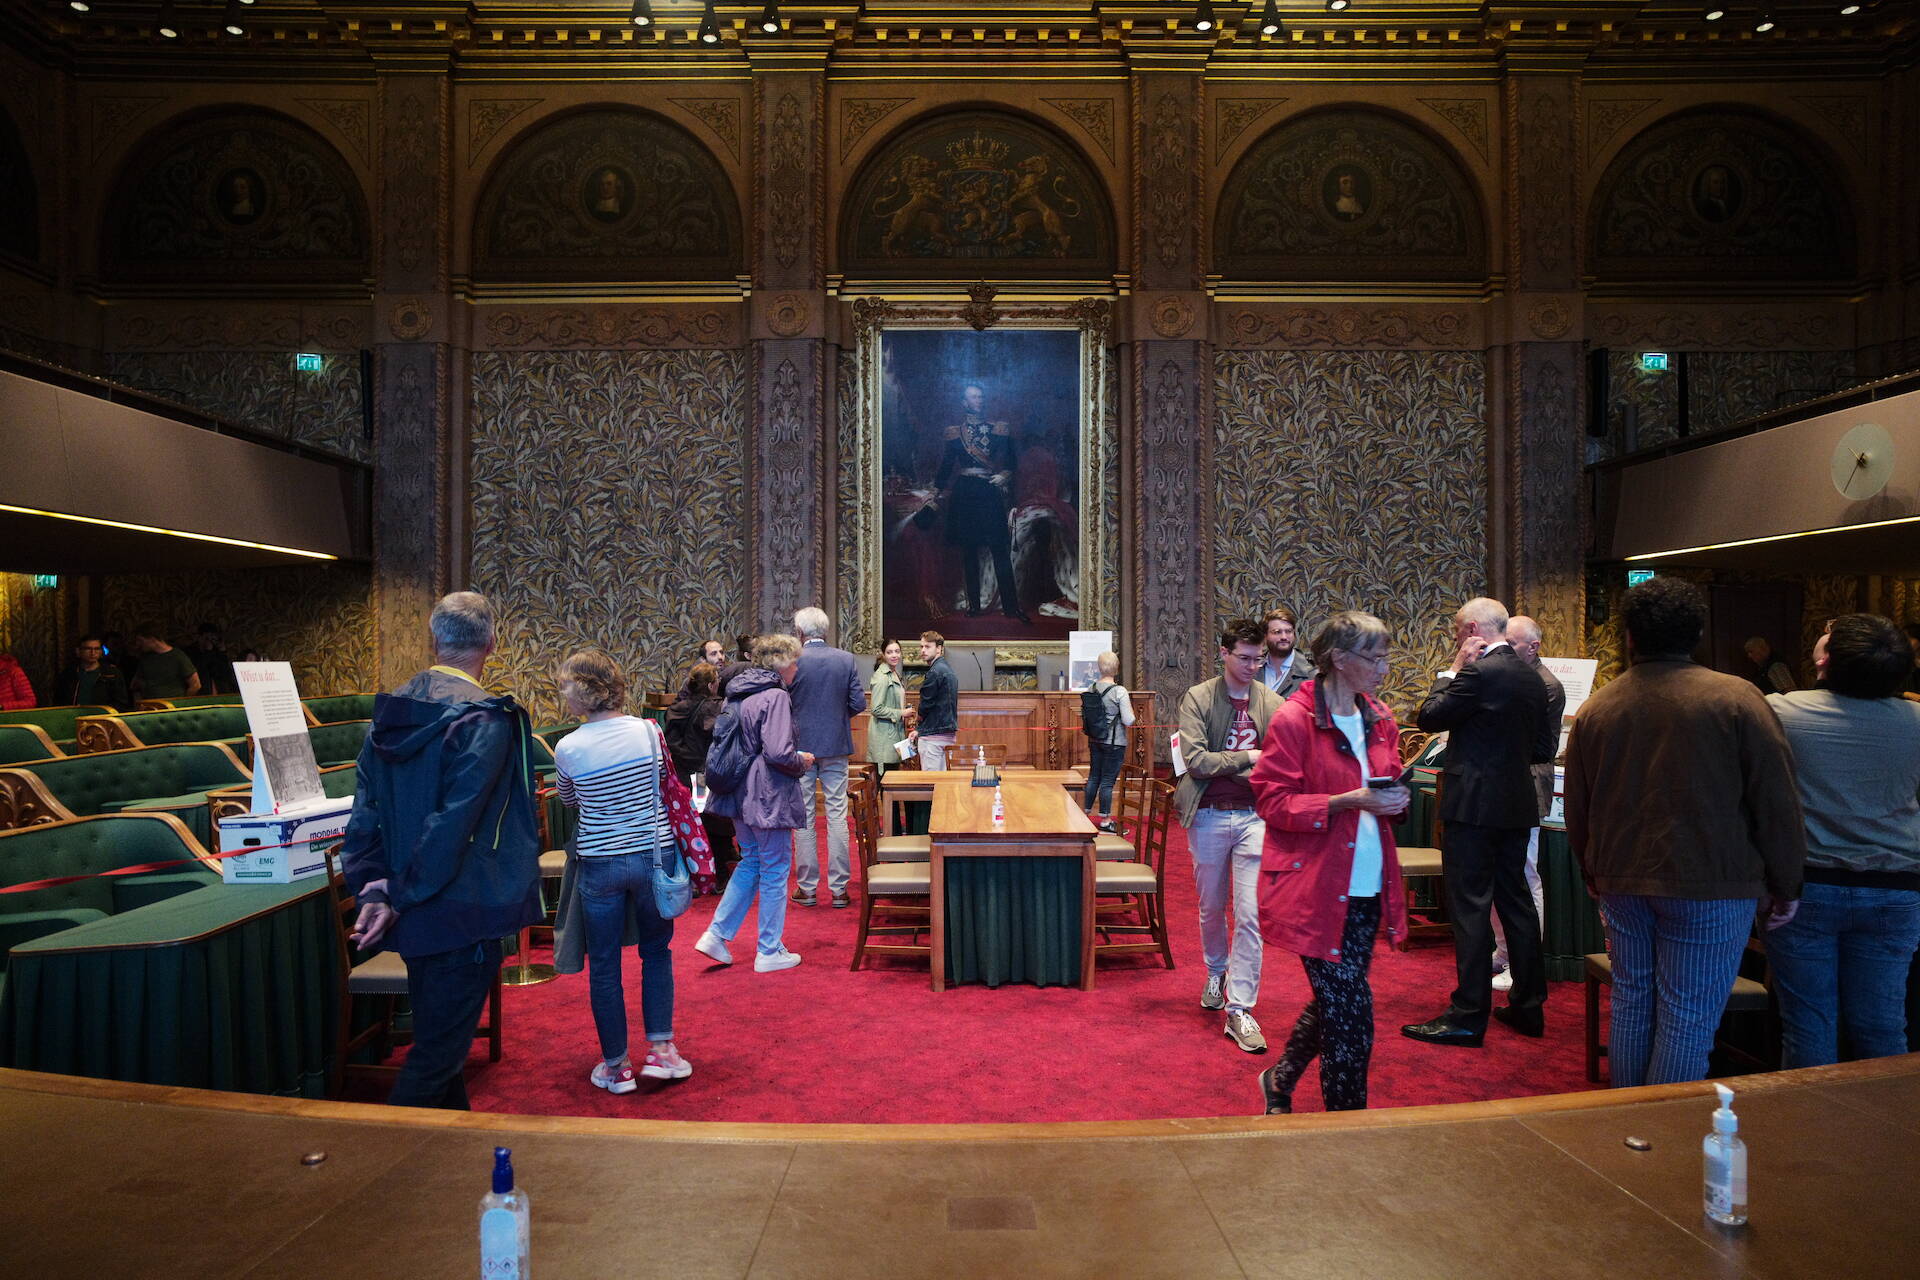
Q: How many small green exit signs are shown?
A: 4